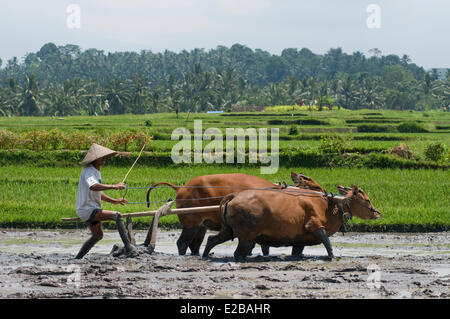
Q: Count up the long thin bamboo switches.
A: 1